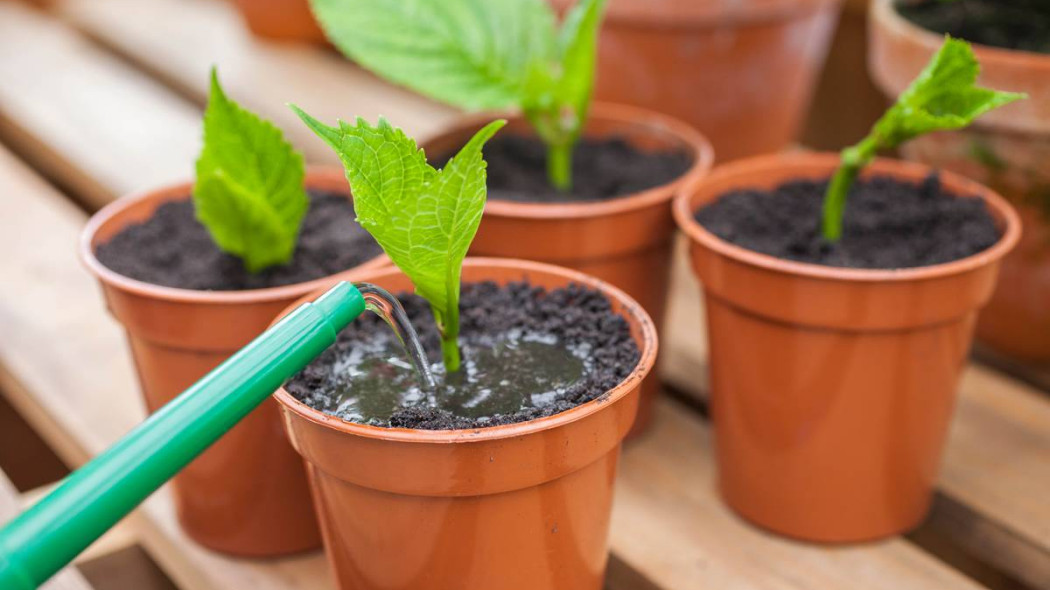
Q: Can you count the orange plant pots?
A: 7